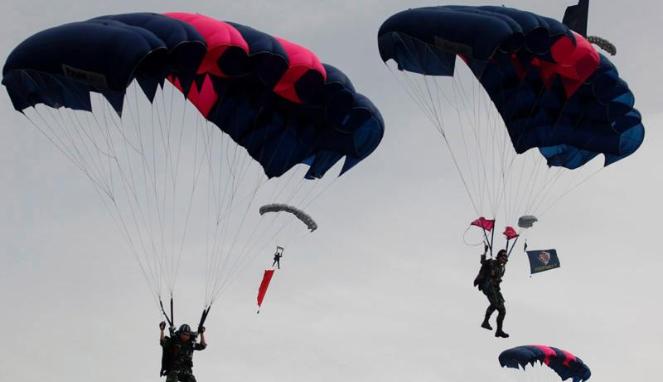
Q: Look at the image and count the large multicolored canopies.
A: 2